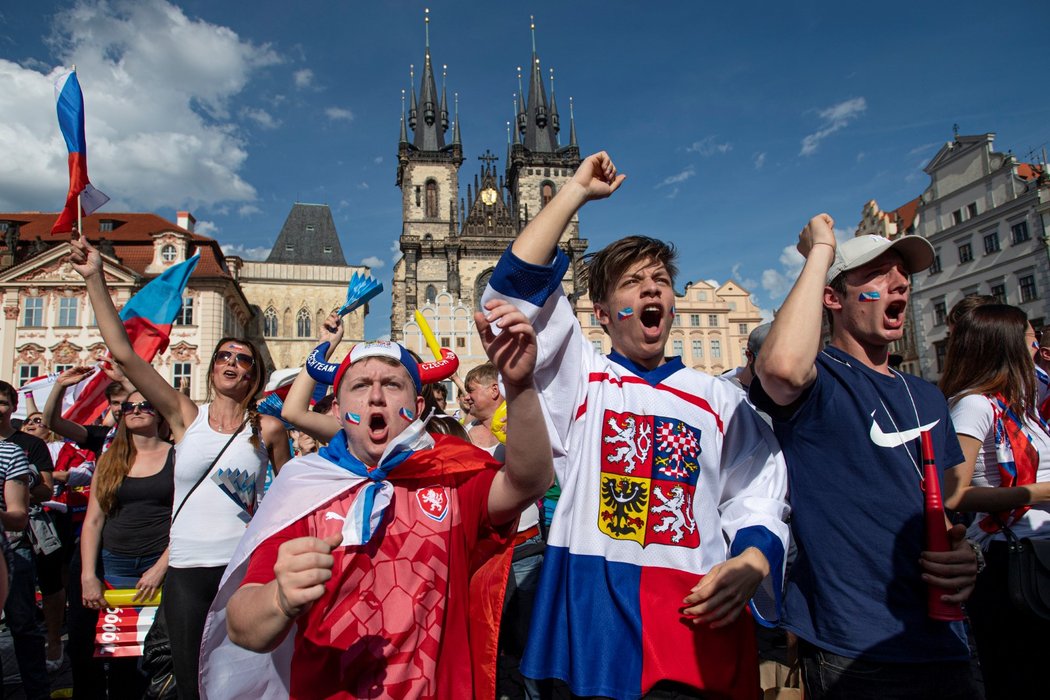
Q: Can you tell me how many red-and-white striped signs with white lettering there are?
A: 1